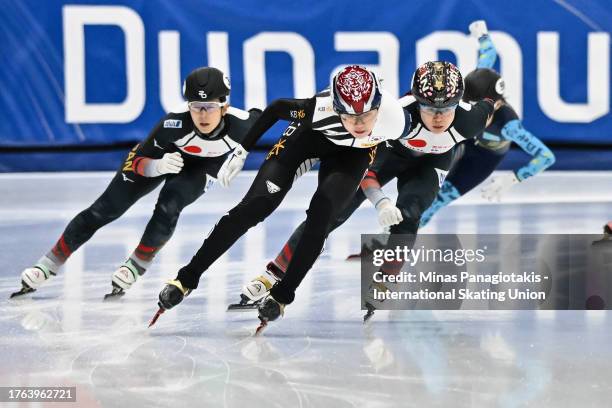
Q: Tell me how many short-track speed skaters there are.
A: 4